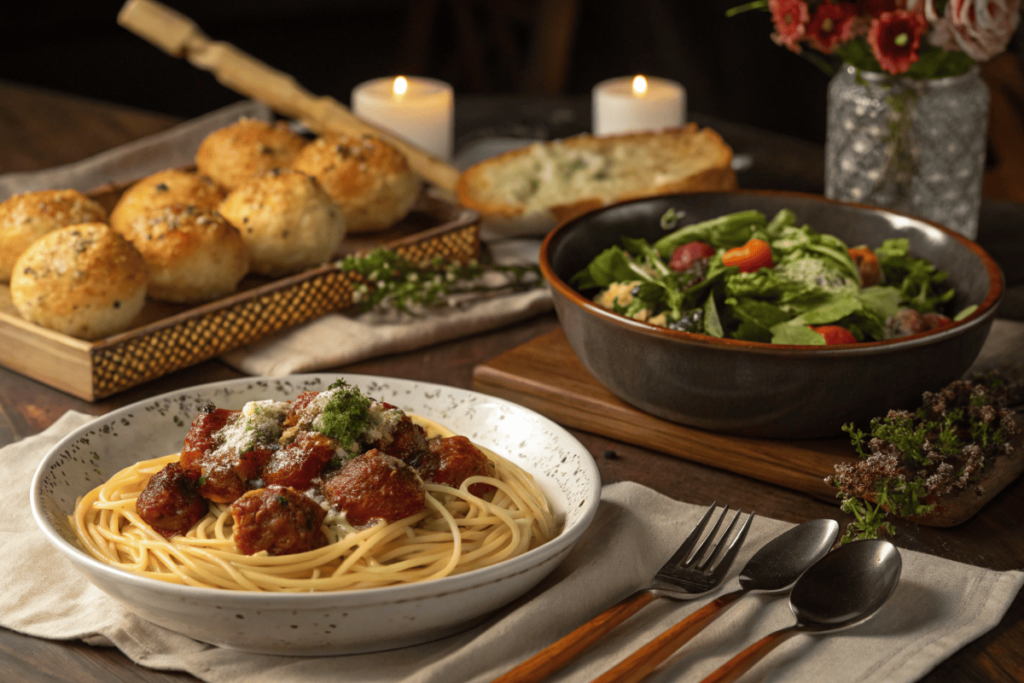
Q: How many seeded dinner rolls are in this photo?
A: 7